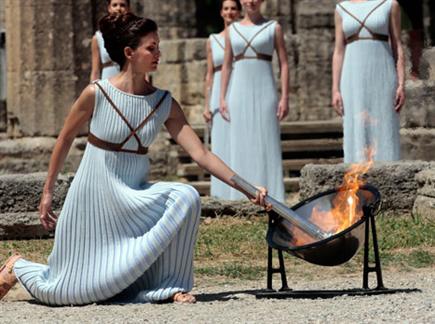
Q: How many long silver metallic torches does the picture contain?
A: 1